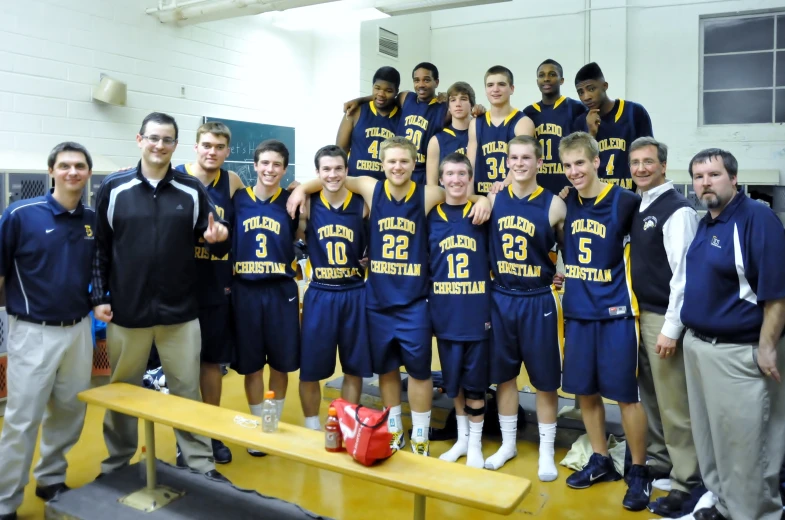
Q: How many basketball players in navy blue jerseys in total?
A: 13